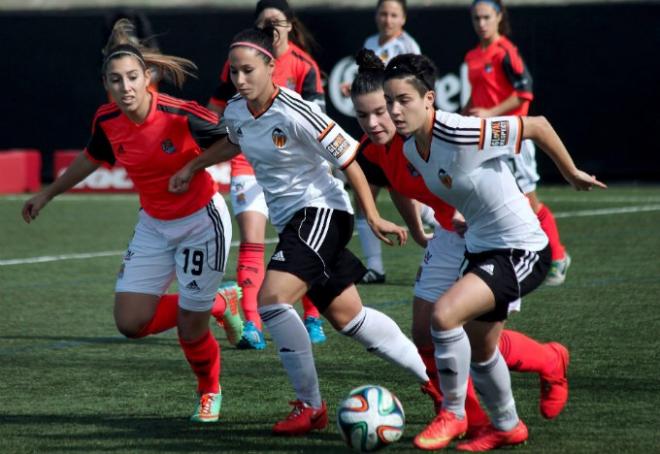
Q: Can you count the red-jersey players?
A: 4